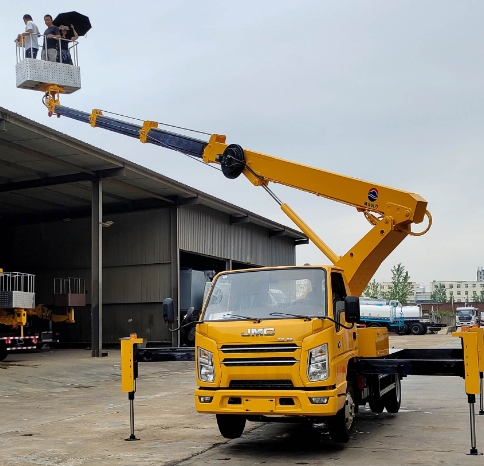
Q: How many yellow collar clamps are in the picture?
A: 3